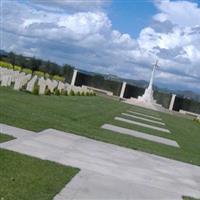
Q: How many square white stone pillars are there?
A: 3